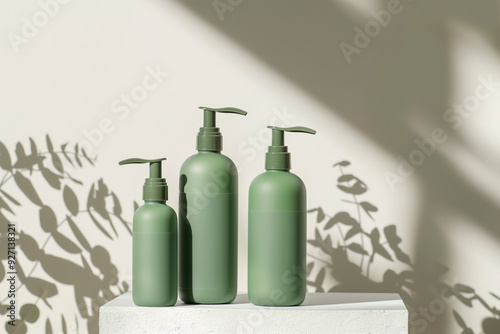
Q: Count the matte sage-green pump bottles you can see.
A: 3